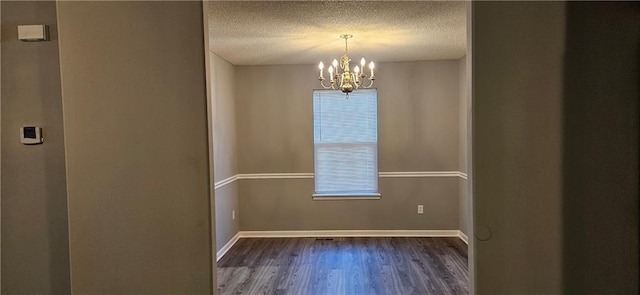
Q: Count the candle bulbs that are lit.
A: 6